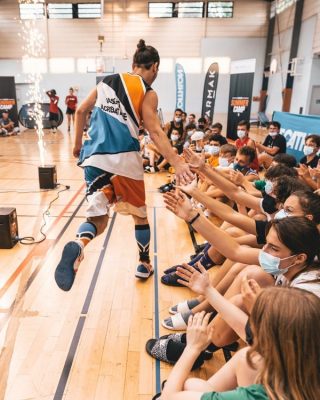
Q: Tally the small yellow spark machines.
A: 0